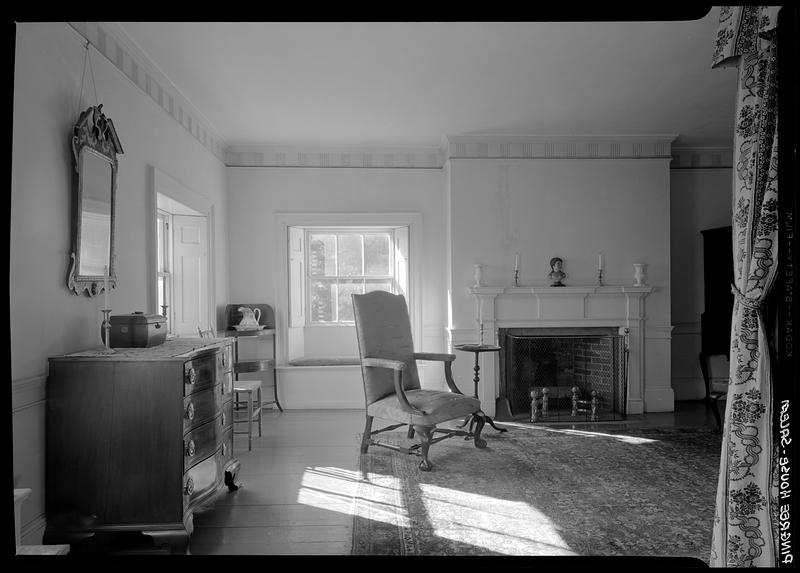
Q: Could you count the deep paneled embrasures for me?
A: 2